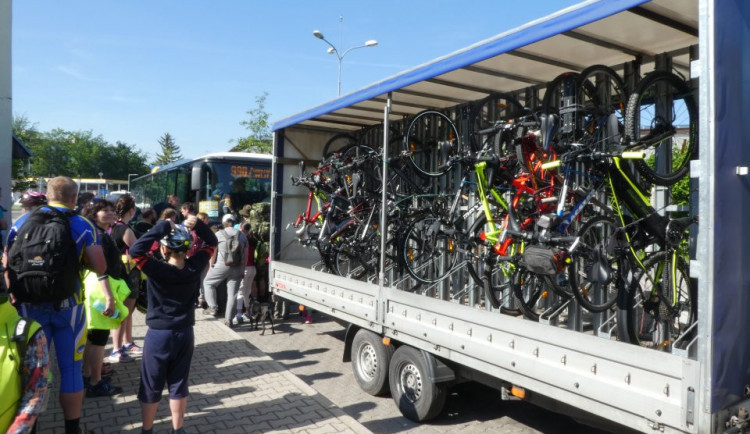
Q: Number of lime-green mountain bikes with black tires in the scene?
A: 2